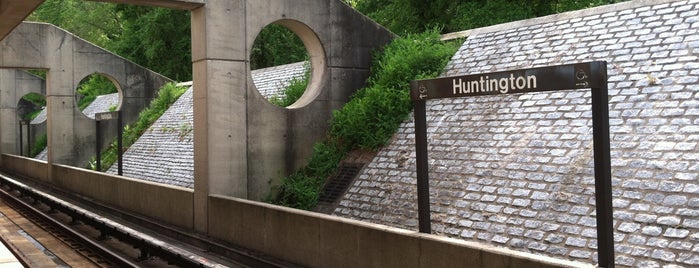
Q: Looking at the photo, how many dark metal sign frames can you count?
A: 3